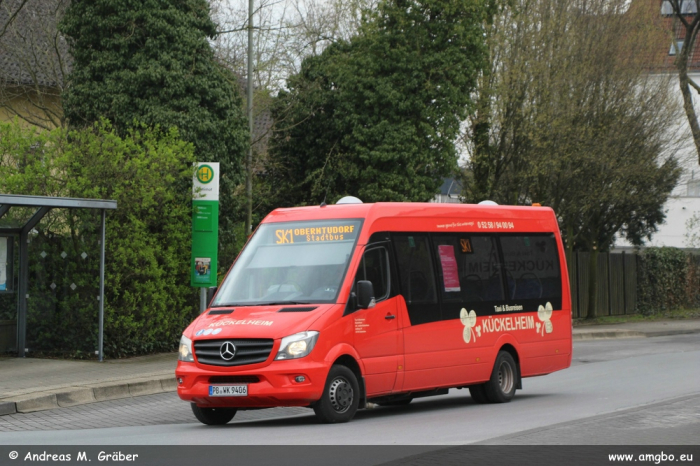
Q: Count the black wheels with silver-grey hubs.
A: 2